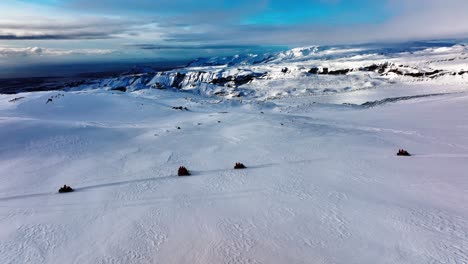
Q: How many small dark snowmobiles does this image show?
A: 4